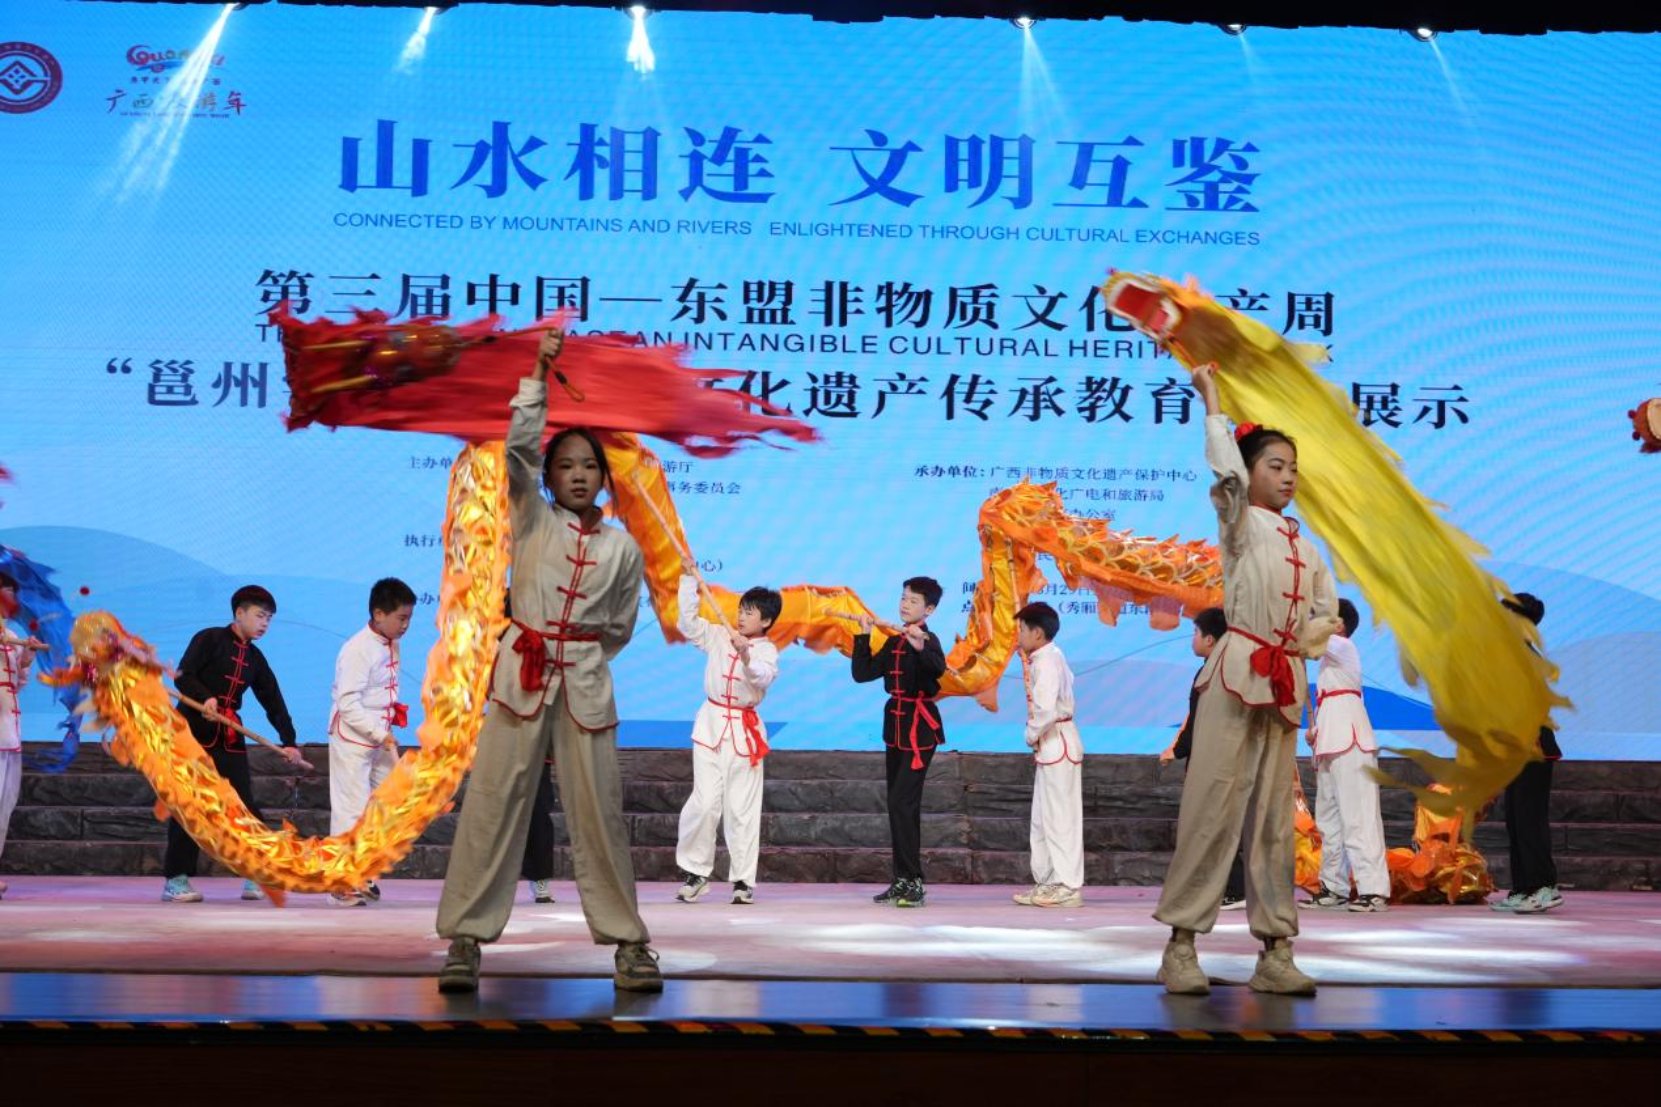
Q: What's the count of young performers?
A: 12